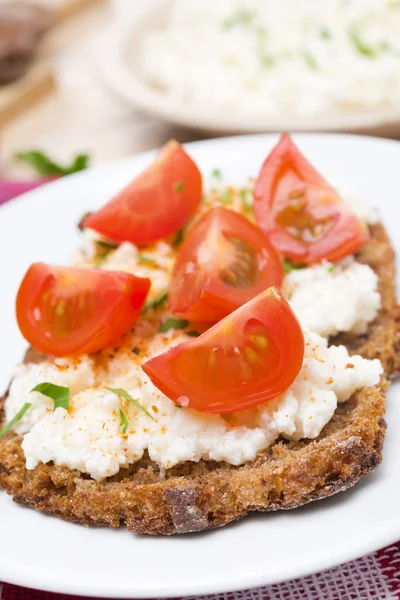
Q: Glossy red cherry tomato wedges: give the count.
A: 5